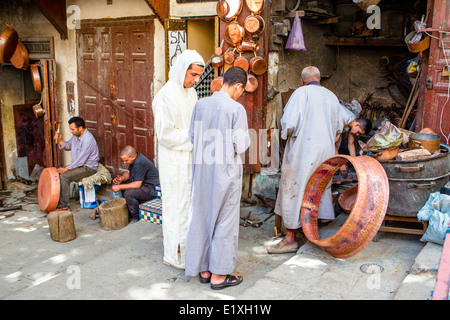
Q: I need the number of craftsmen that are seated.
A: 2